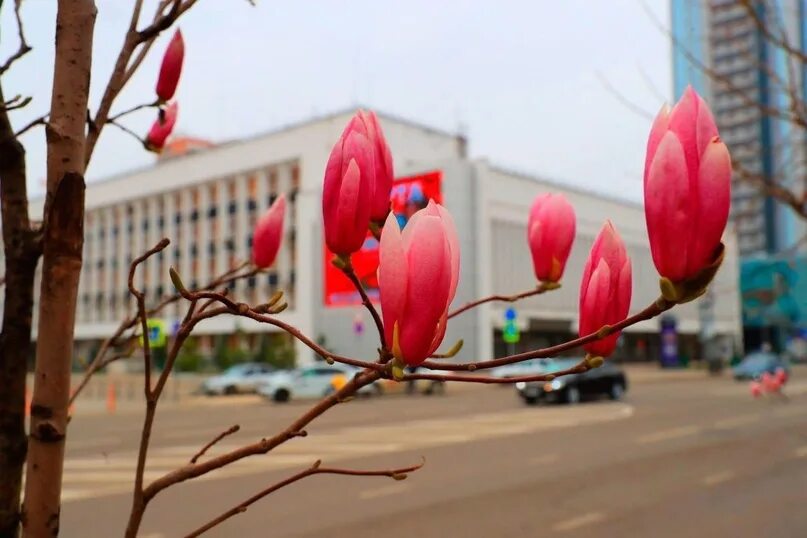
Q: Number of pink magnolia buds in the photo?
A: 9